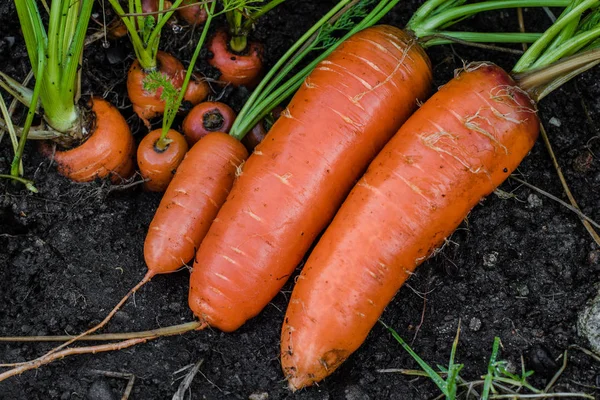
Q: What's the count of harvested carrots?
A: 3